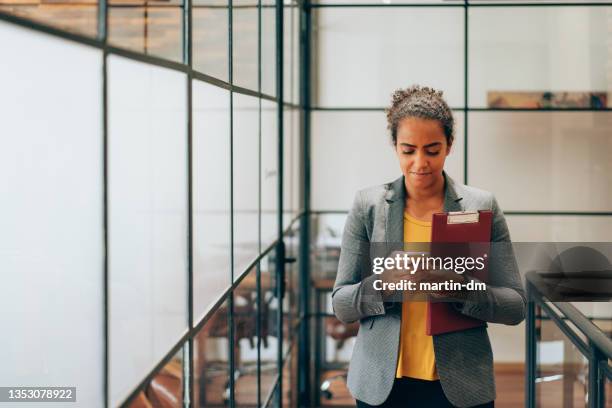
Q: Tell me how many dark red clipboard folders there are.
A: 1